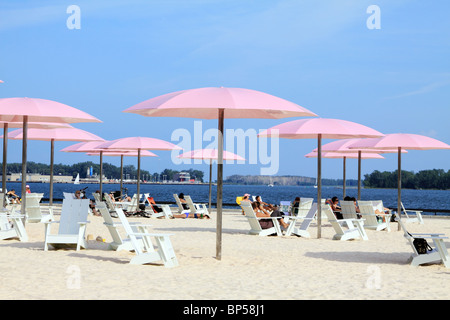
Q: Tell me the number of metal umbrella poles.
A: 12